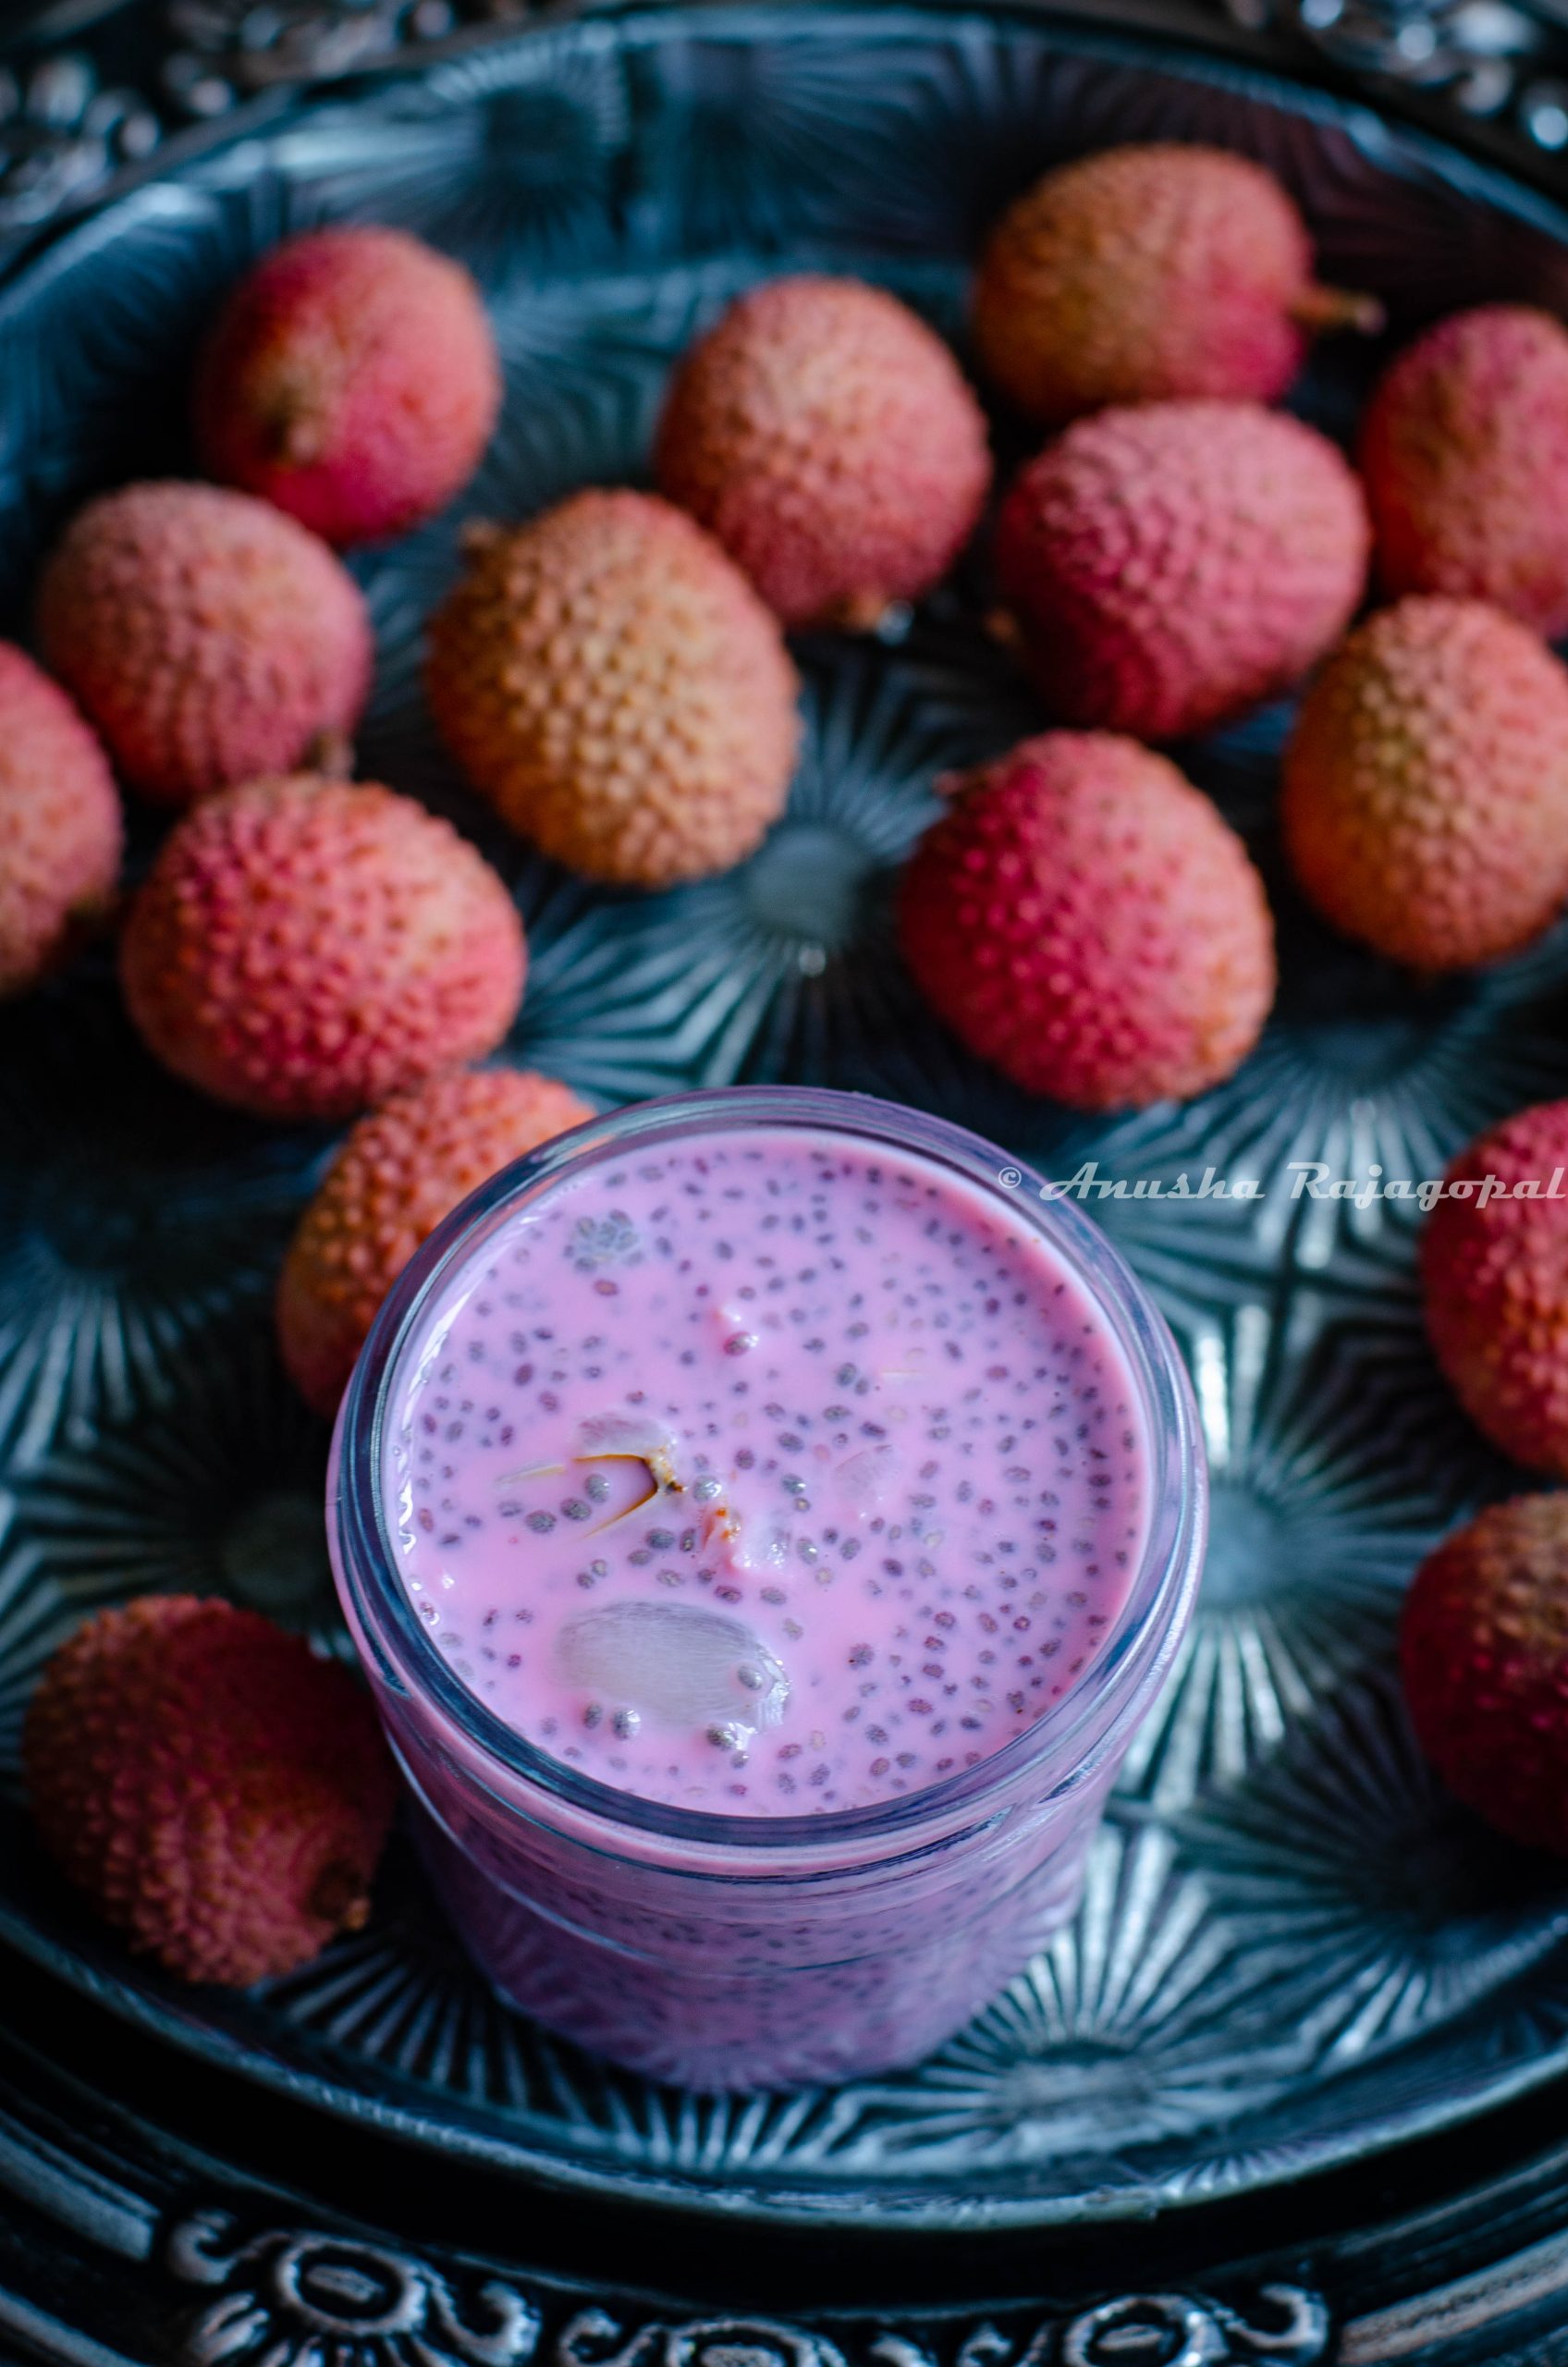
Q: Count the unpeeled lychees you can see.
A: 15